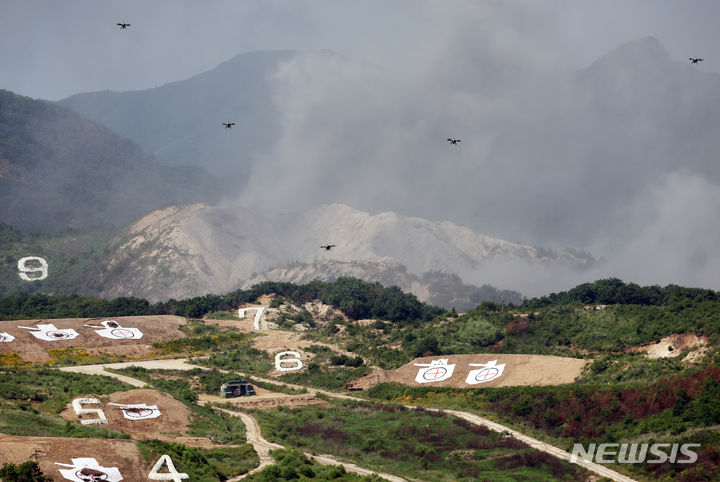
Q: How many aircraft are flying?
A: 5